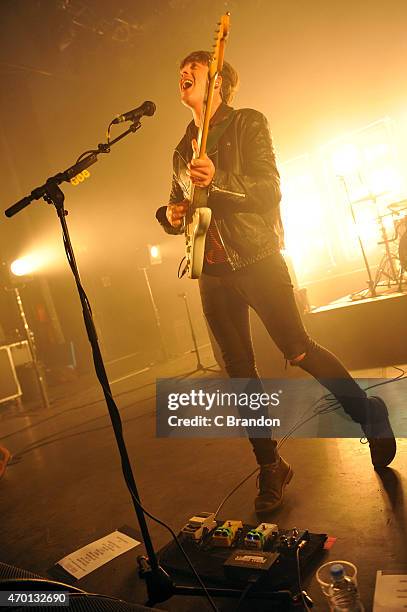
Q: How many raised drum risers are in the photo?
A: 1